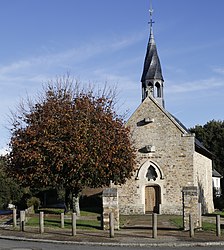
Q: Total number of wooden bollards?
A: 9